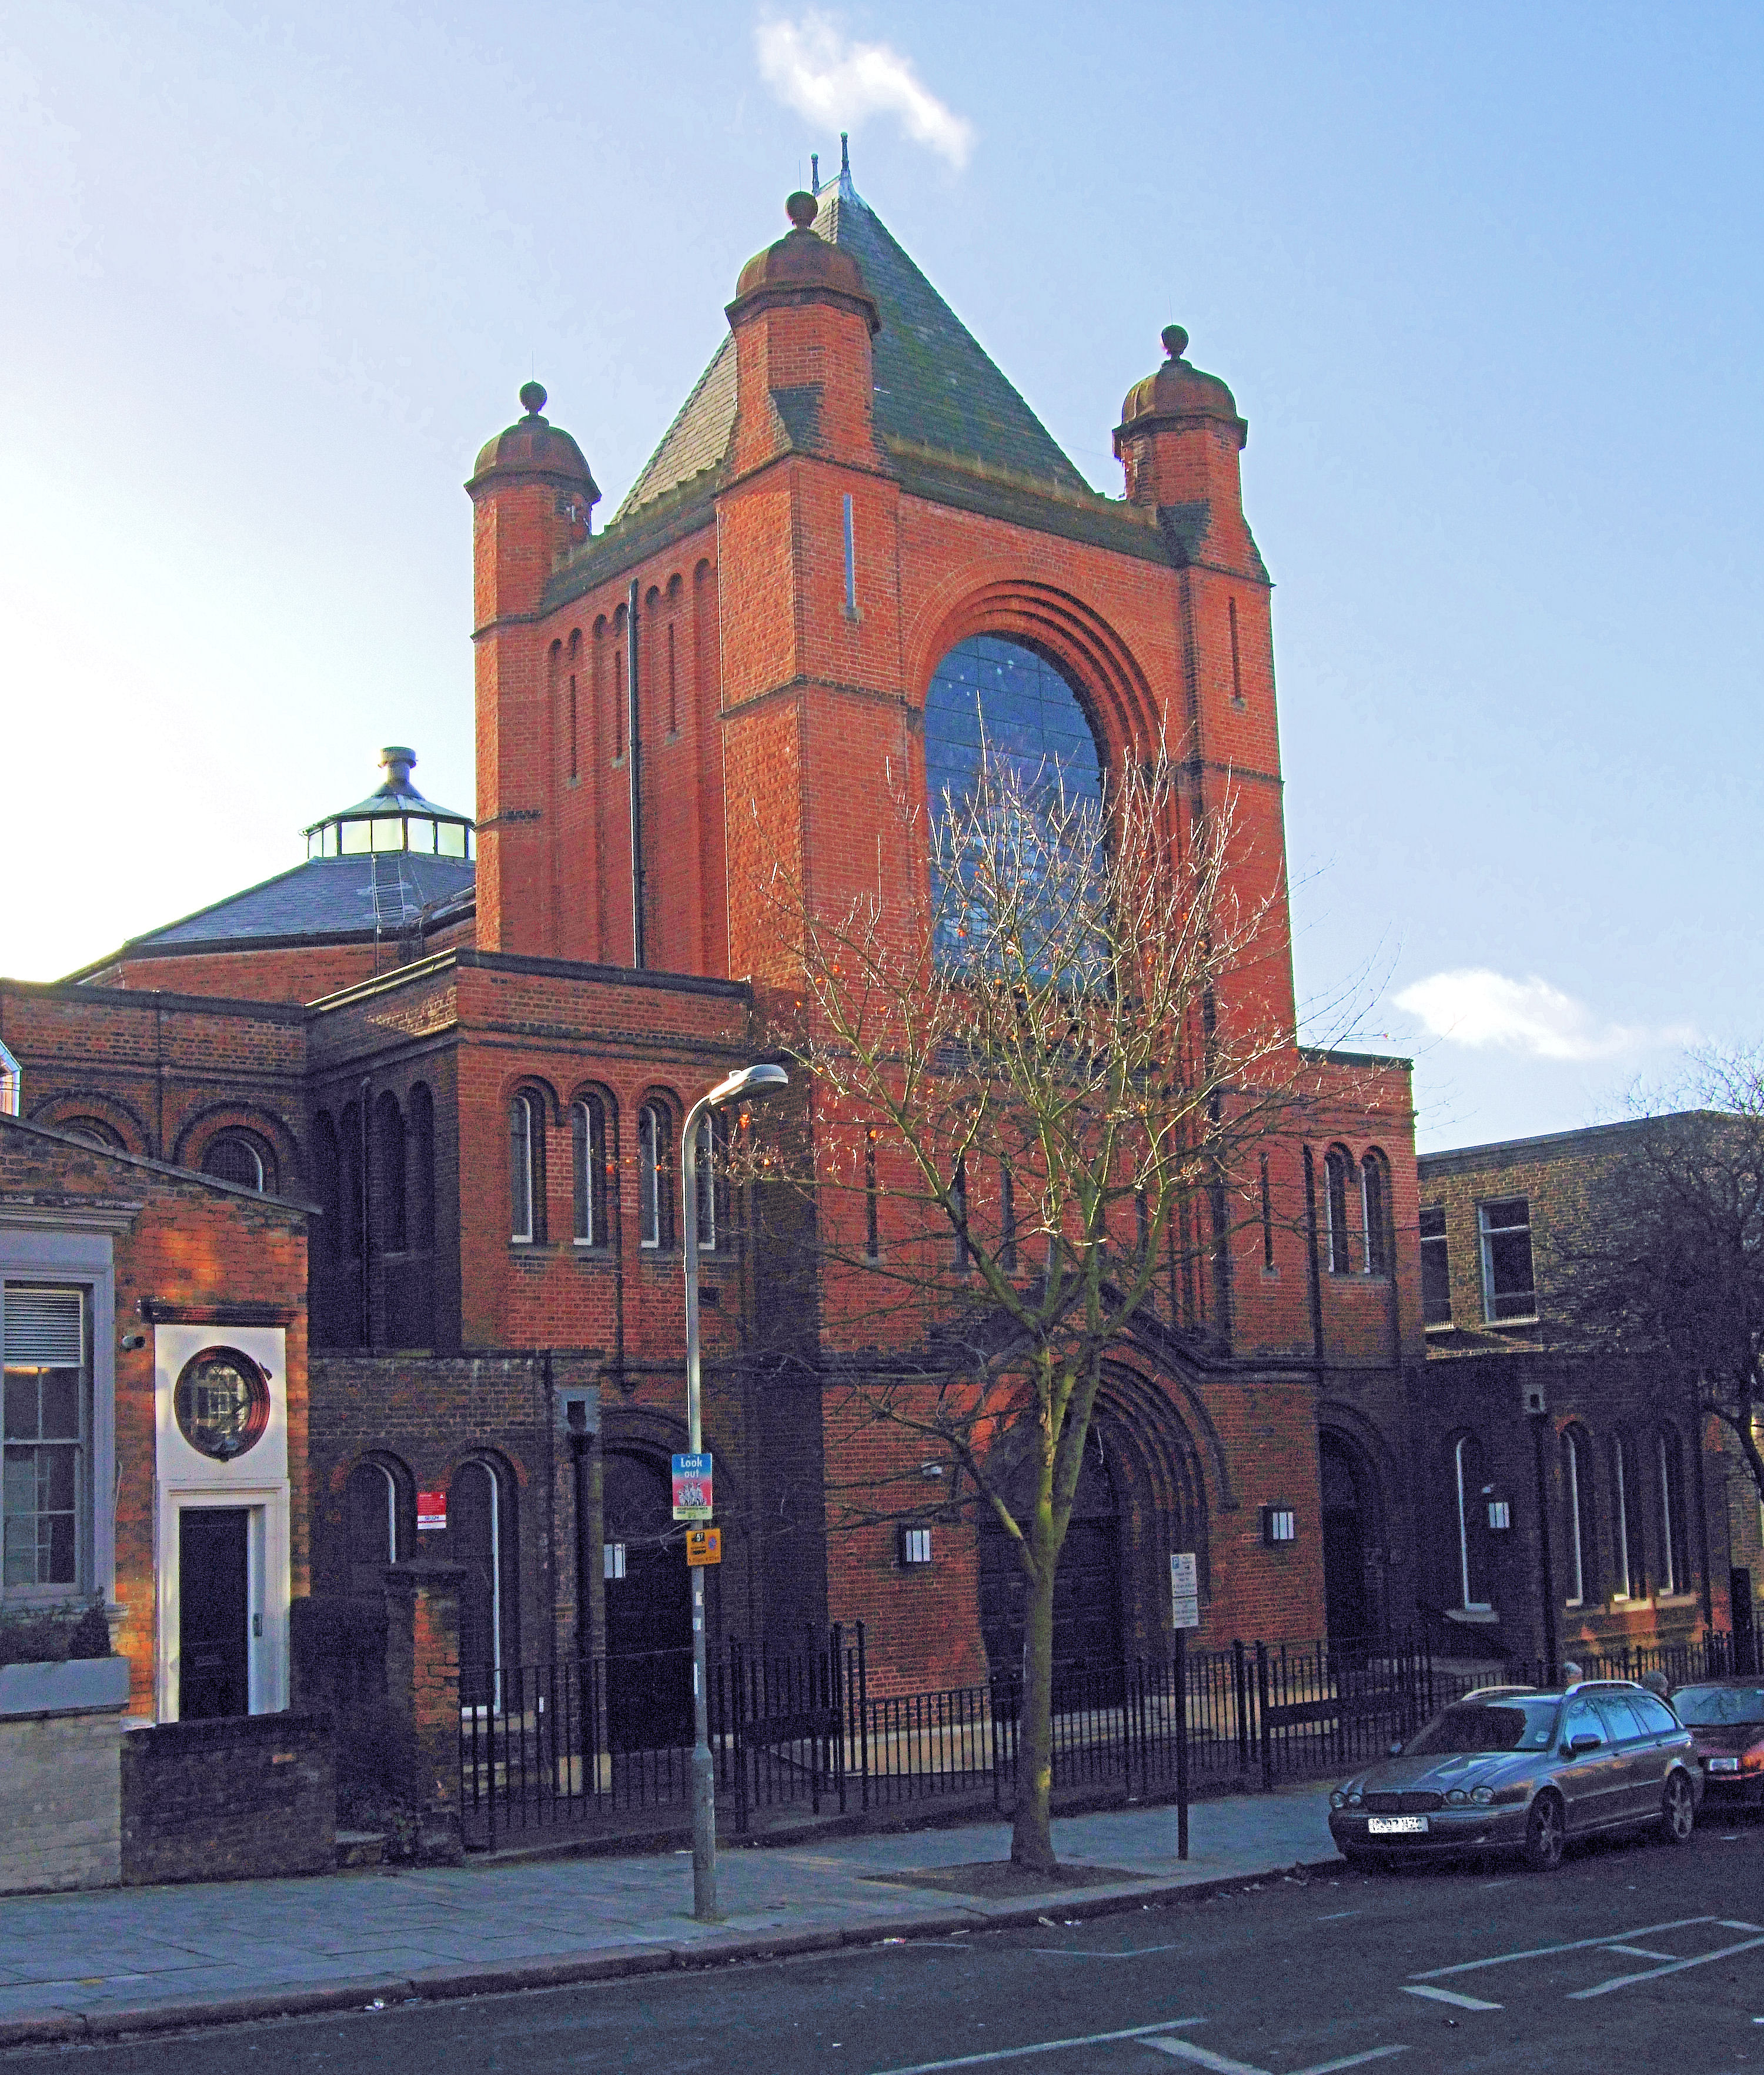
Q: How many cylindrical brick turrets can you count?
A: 3